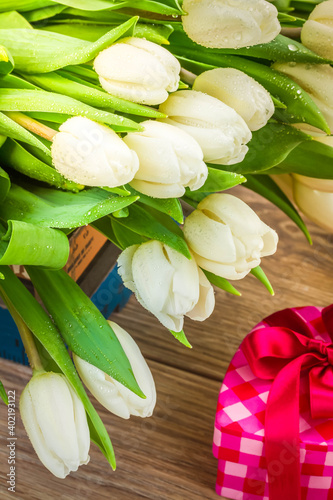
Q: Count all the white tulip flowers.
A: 13